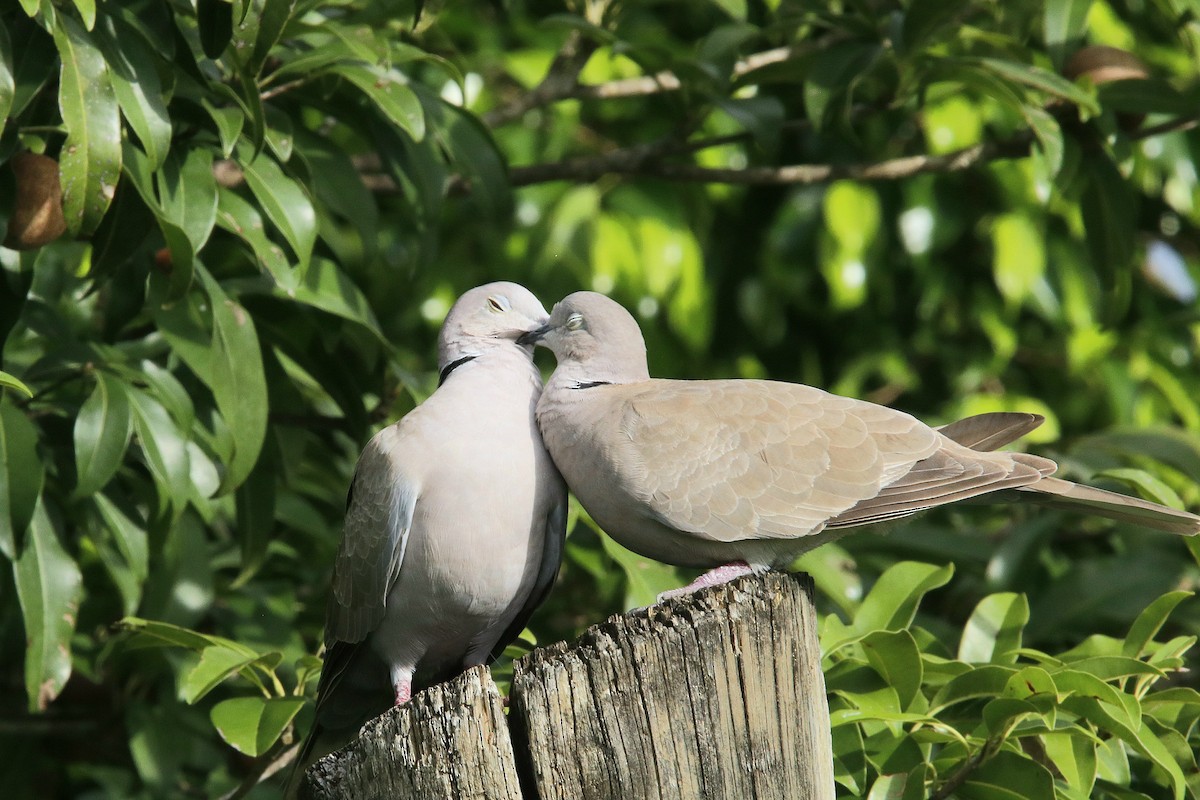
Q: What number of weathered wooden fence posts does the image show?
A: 2